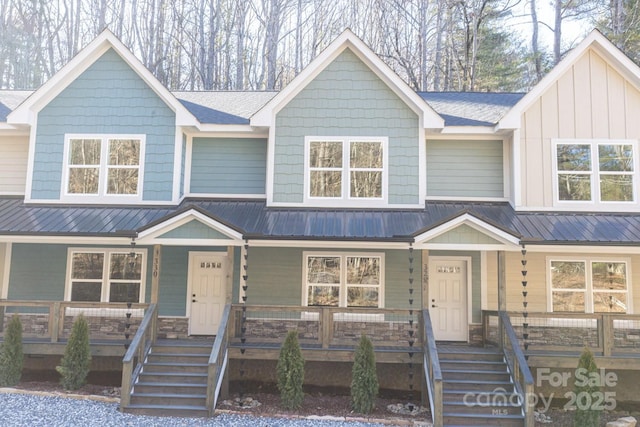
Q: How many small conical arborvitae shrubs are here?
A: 5